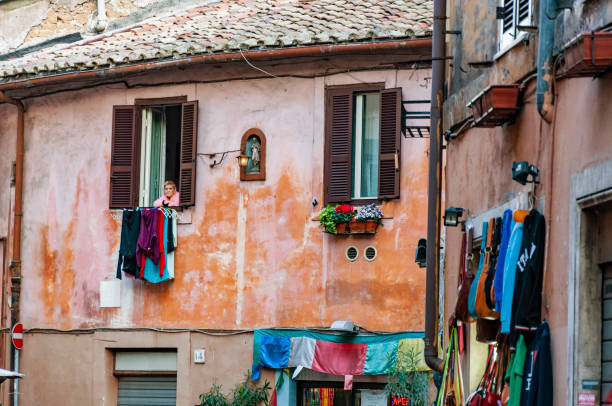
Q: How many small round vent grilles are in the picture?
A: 2